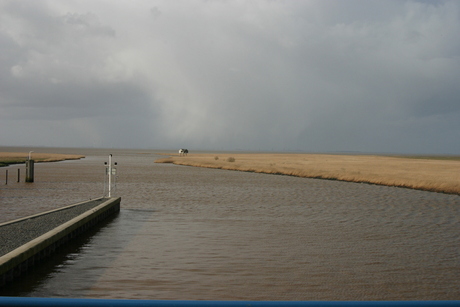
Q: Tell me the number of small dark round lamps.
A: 2